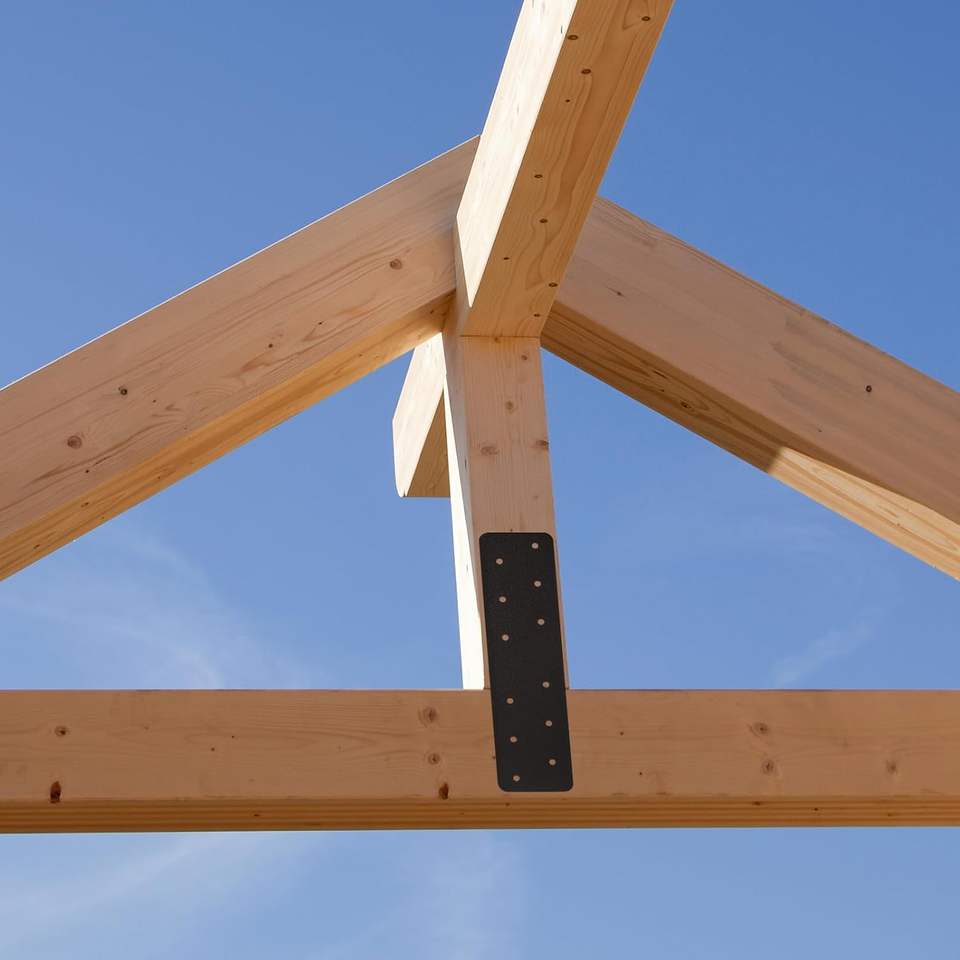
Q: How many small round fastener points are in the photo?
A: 12